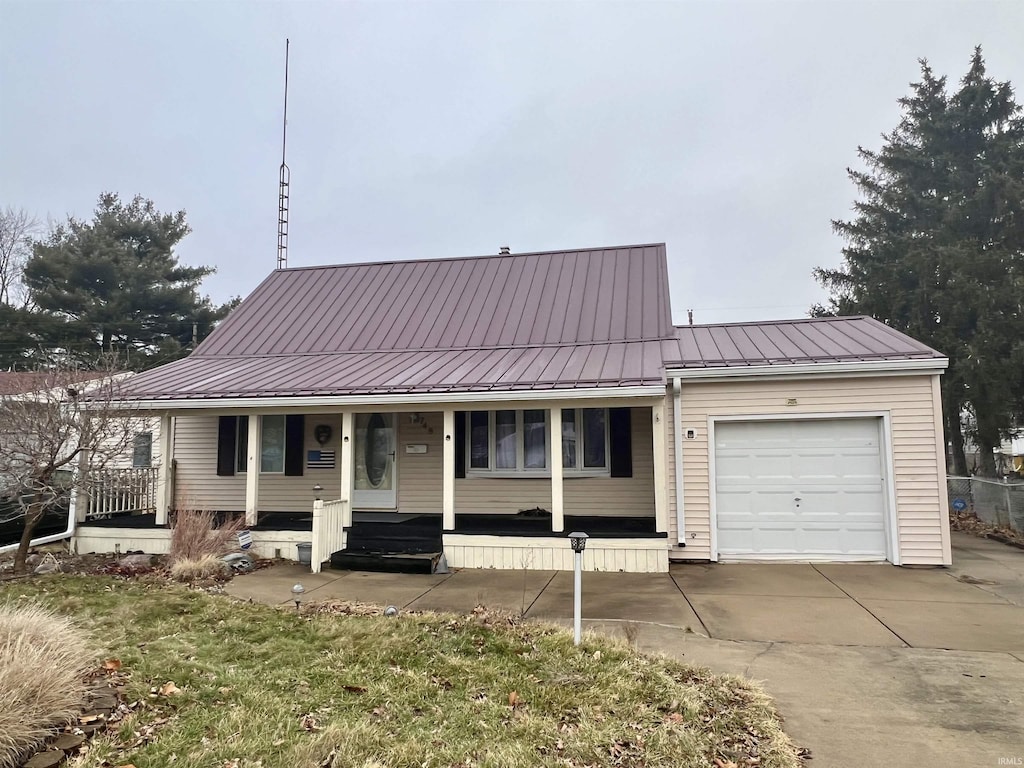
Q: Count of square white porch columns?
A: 7